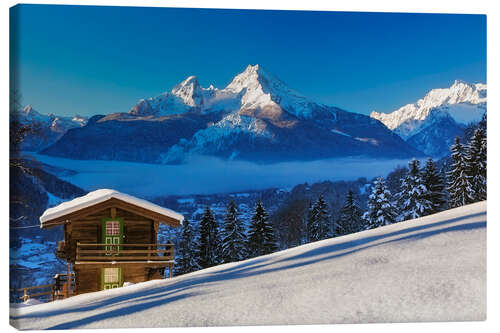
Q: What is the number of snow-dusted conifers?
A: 11